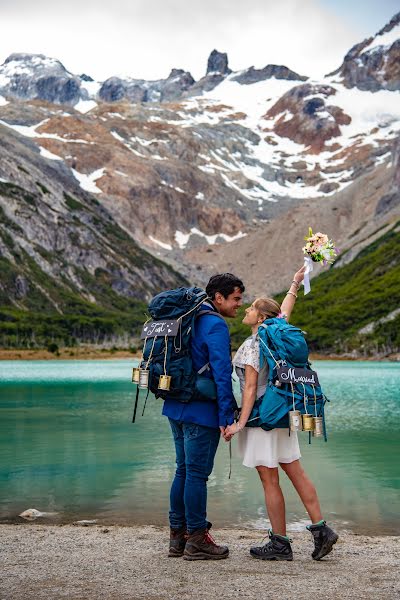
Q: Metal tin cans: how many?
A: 6